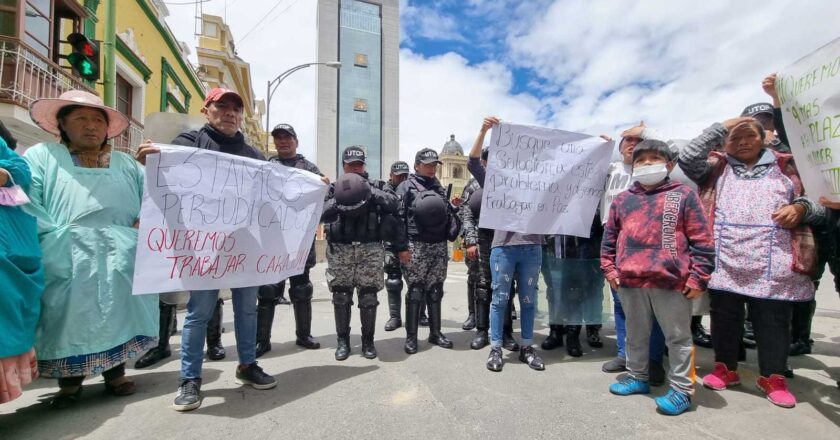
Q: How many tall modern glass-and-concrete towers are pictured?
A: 1